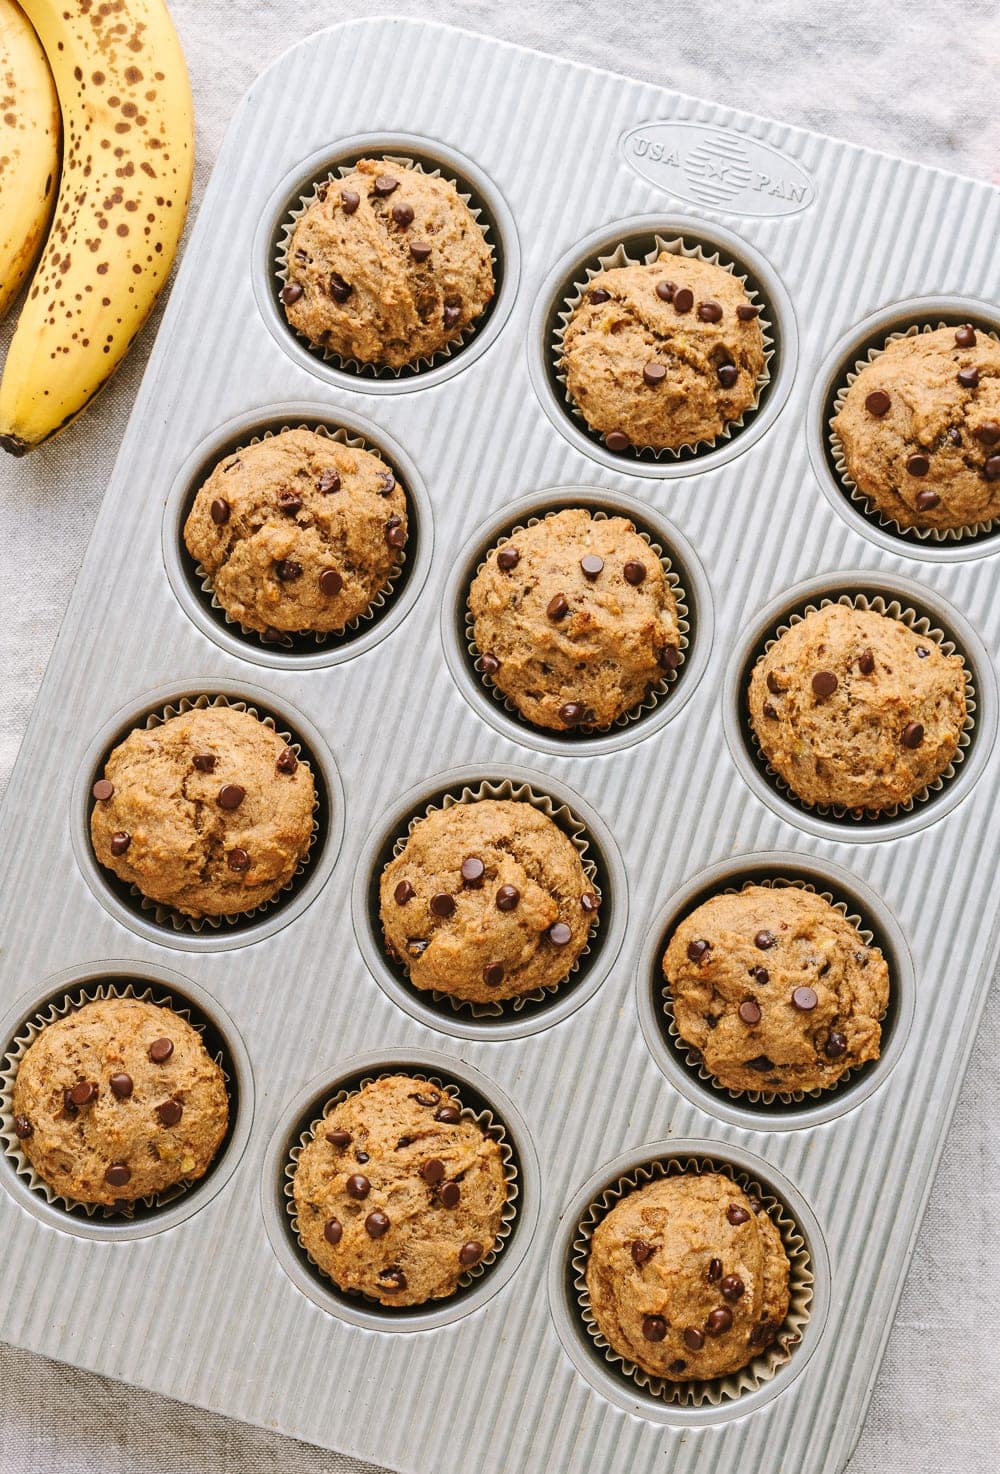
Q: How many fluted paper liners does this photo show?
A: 12